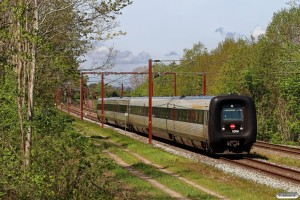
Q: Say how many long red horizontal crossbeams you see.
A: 1